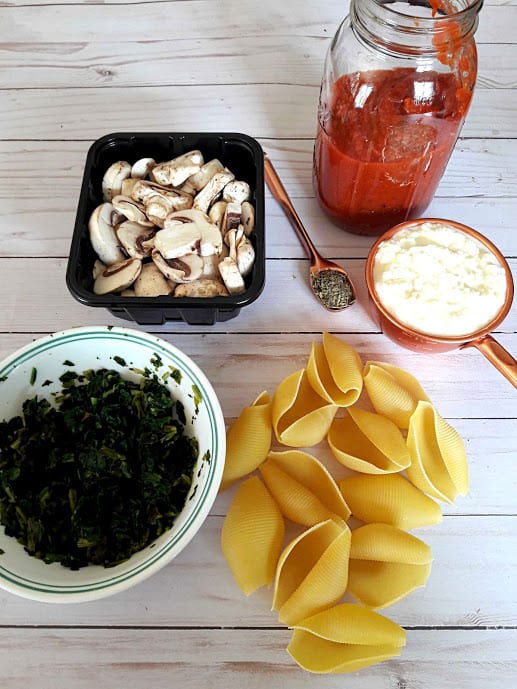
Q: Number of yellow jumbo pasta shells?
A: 12